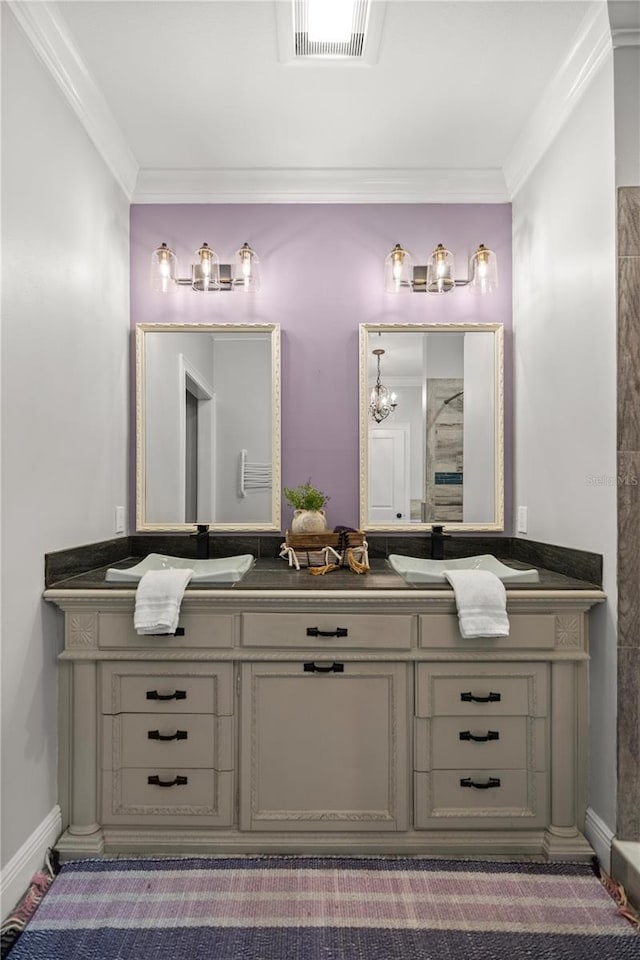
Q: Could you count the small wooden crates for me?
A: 1